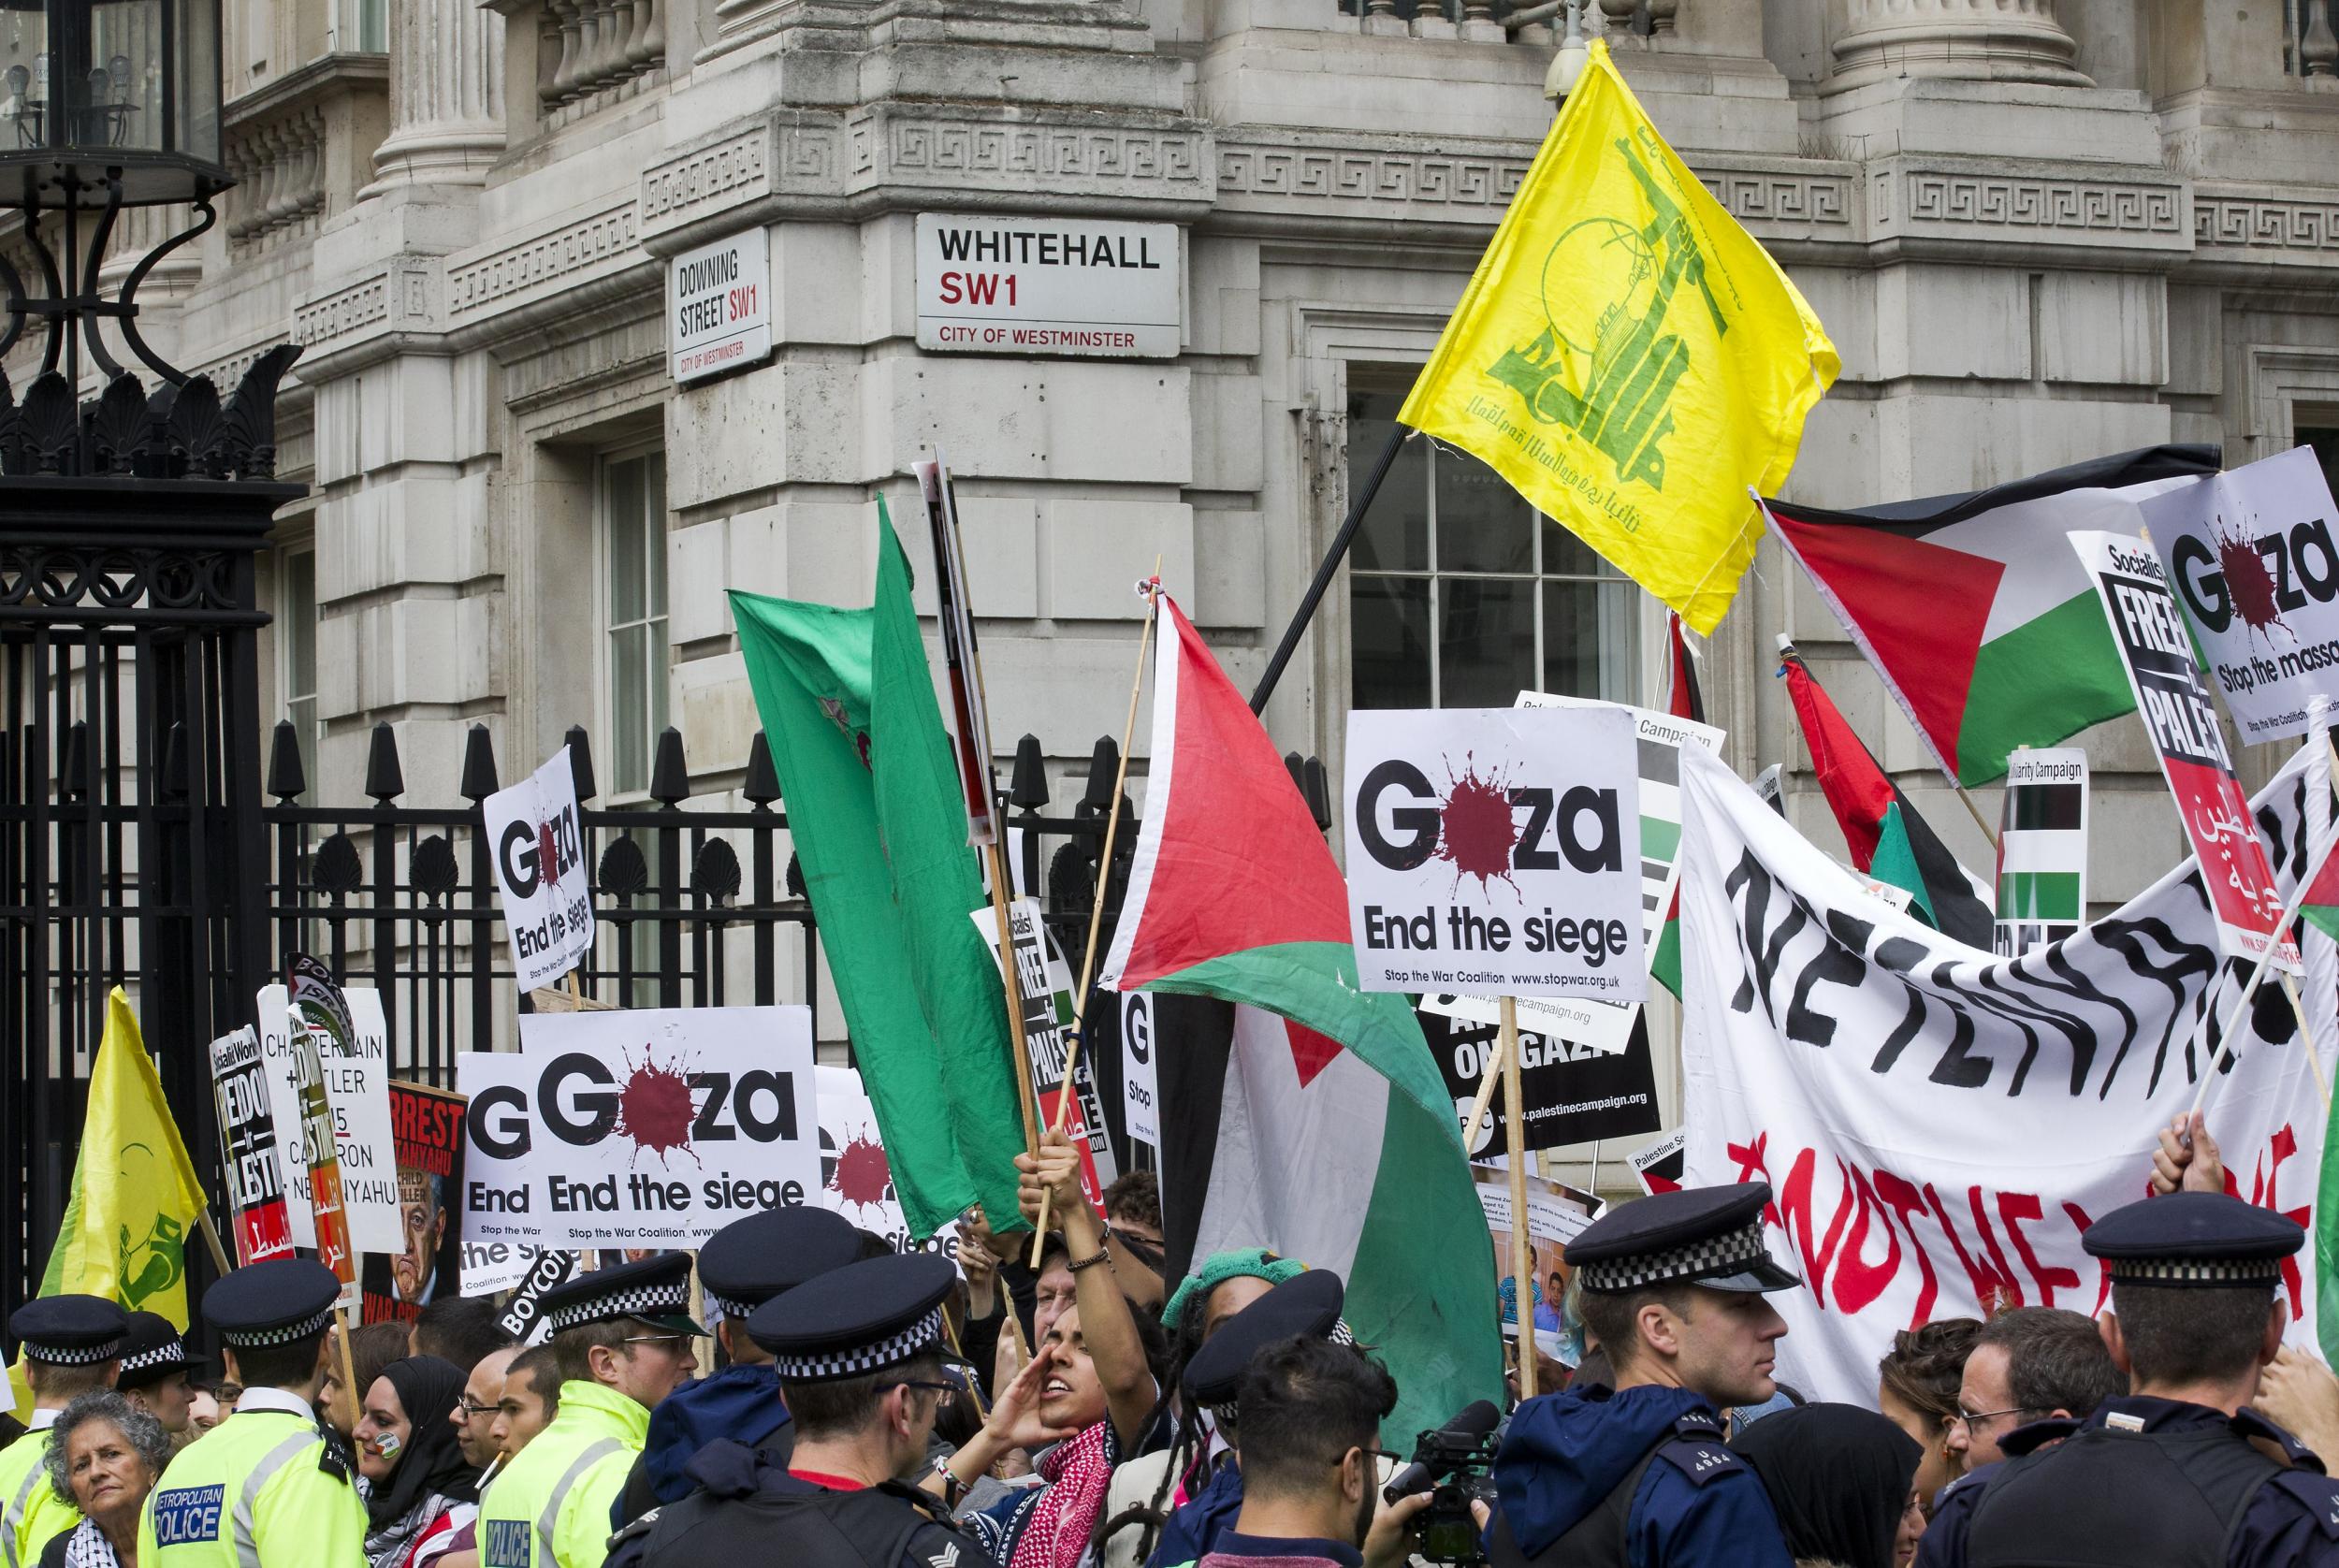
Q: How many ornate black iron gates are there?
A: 1